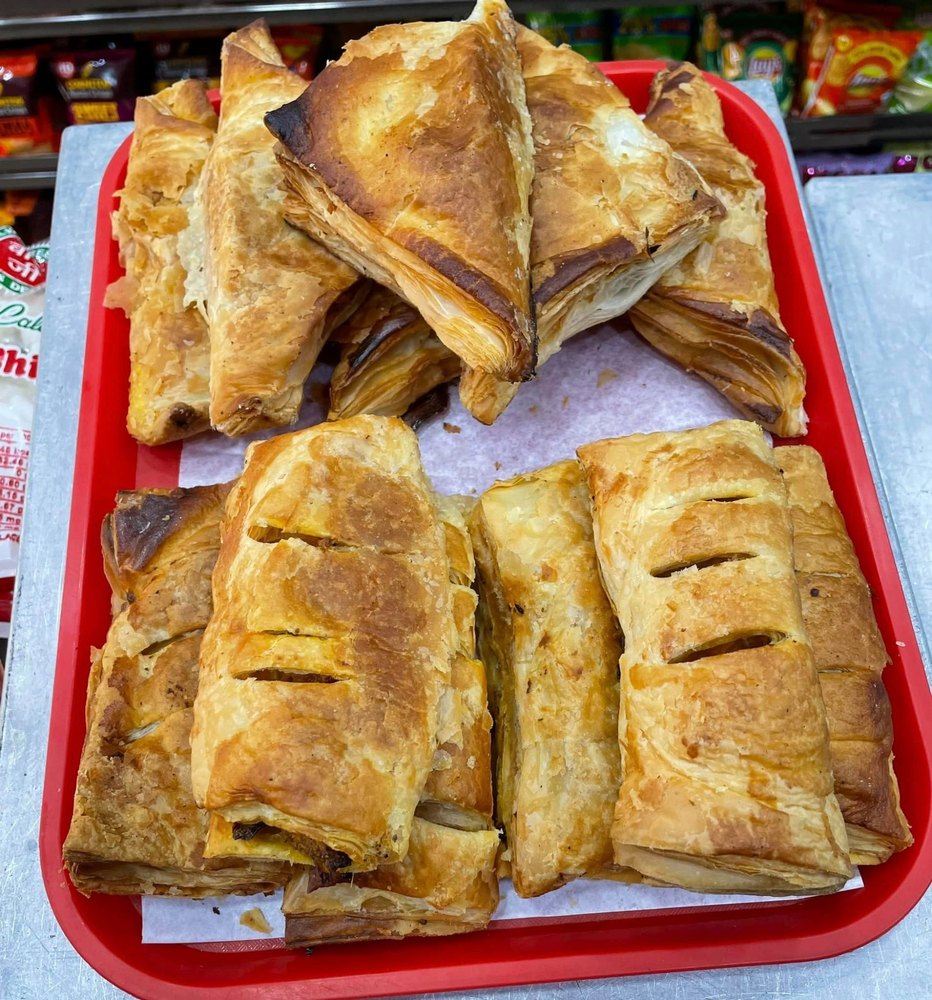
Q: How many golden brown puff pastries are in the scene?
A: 12